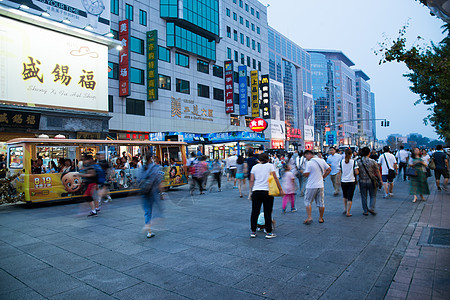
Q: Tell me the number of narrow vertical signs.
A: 6